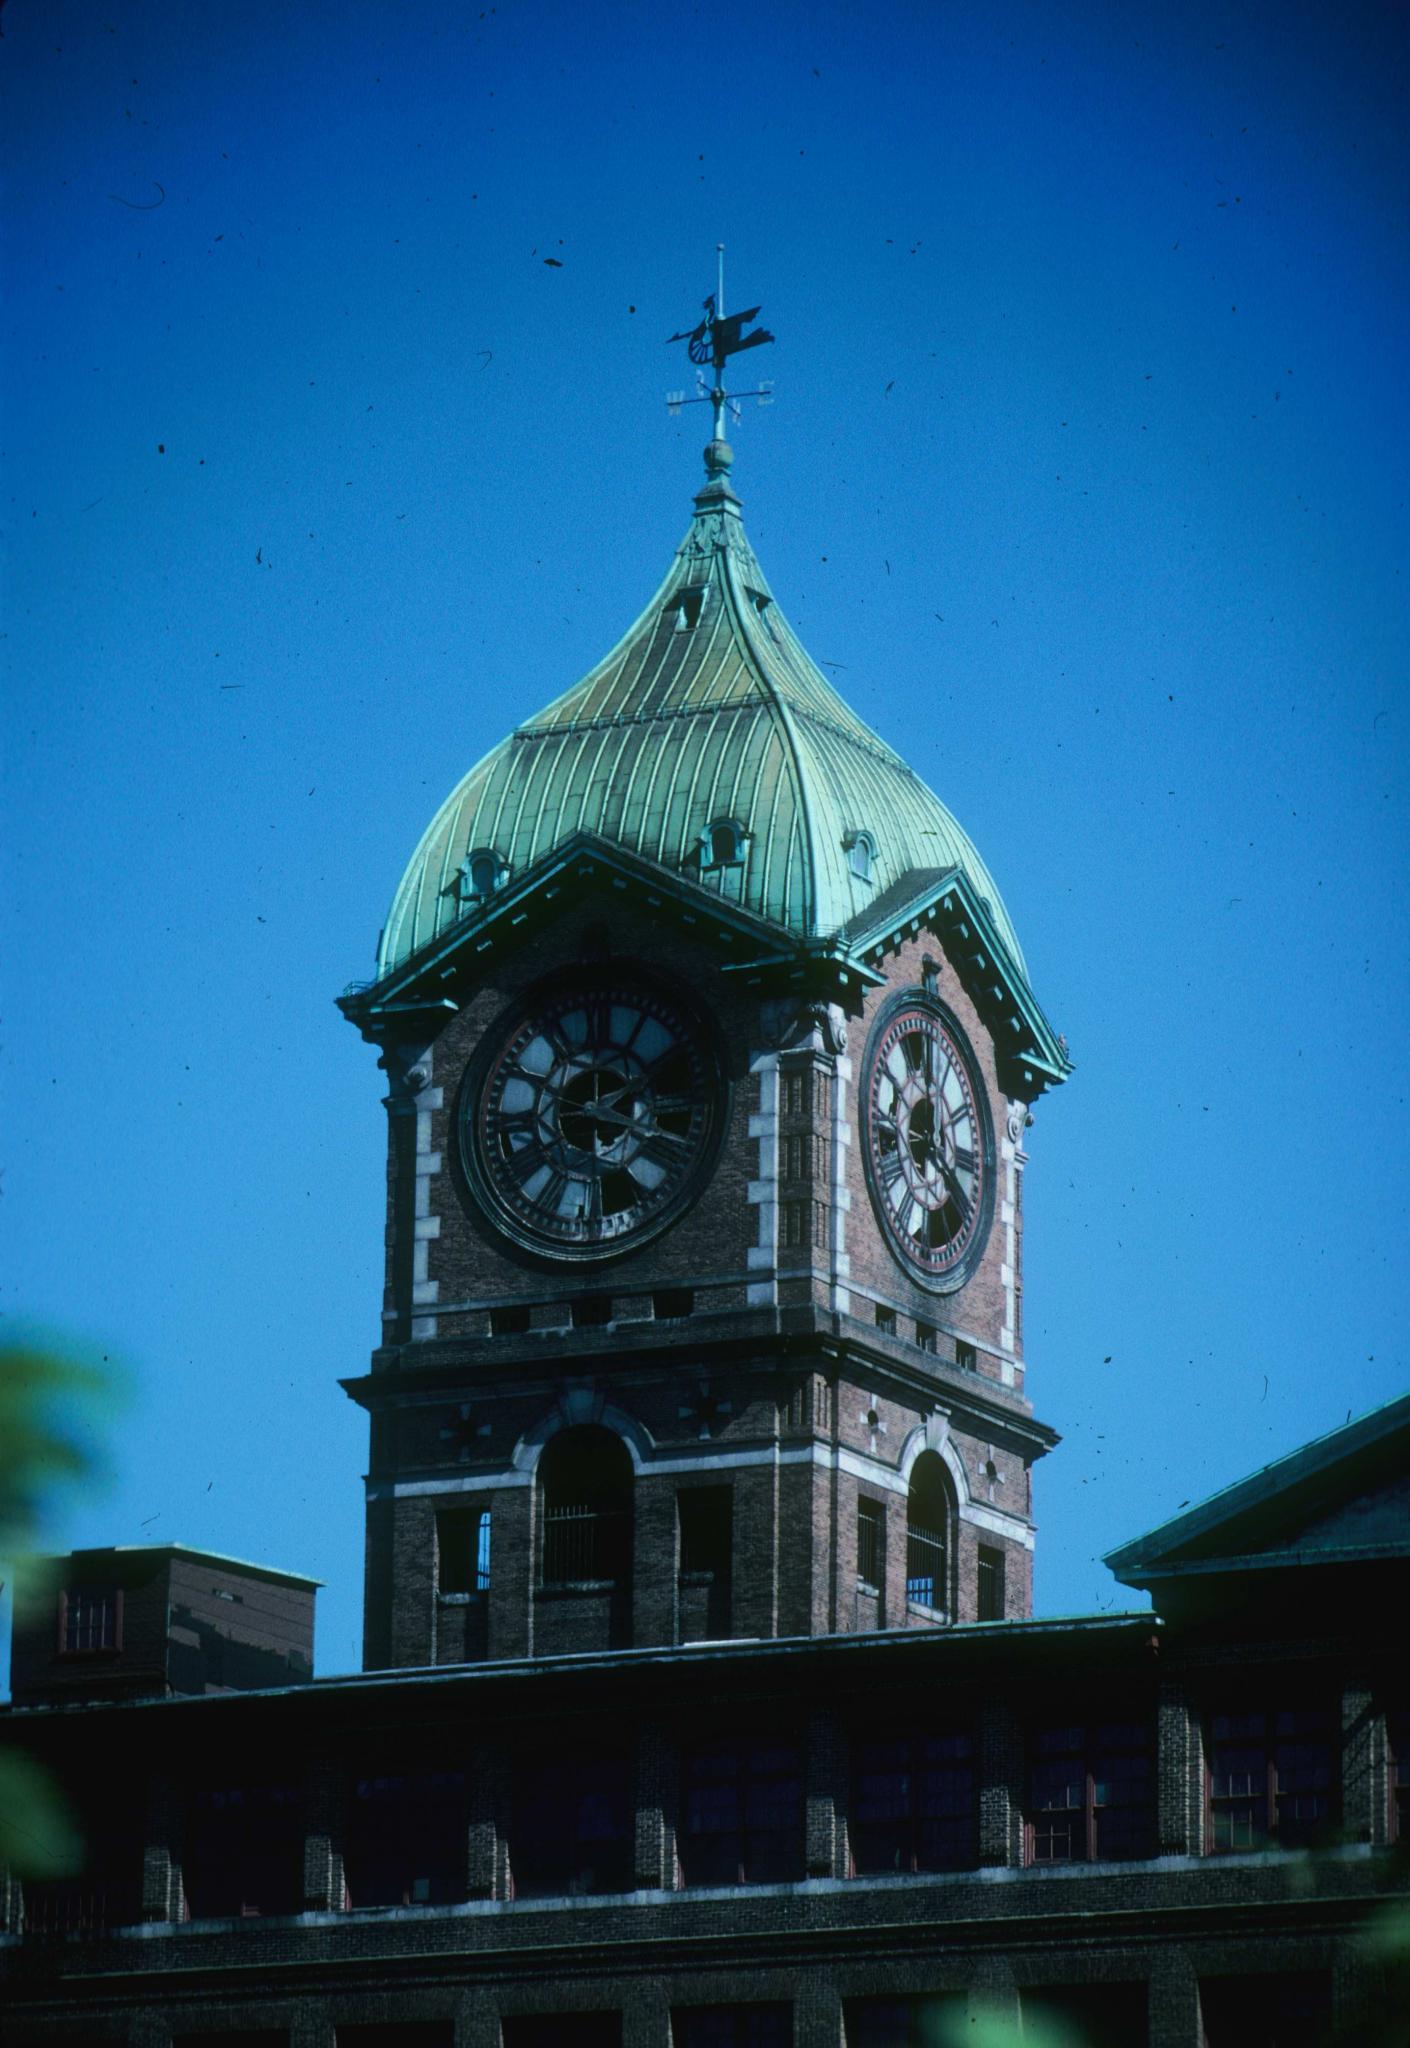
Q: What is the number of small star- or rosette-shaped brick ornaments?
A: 4